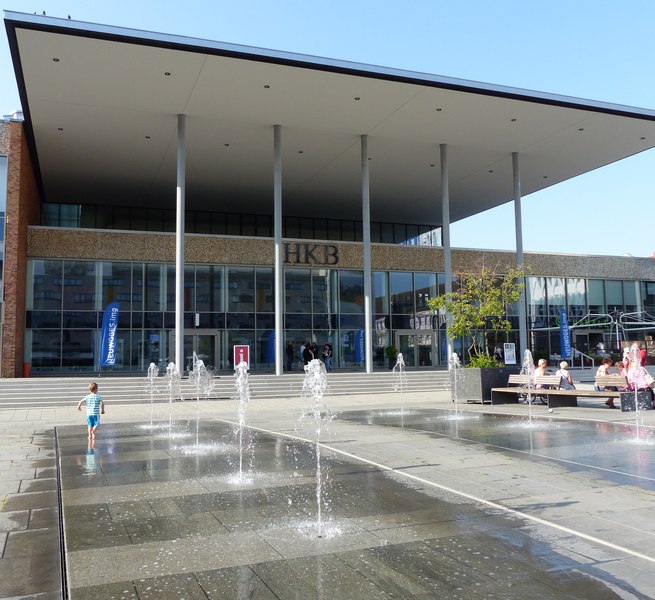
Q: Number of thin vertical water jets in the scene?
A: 9